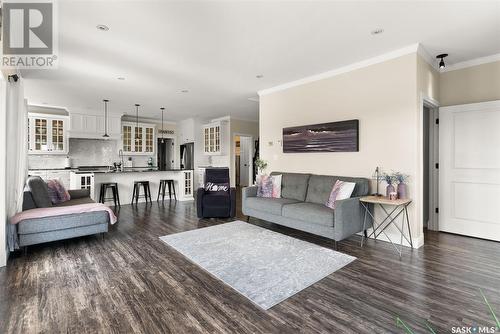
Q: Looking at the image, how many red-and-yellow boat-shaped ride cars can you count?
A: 0